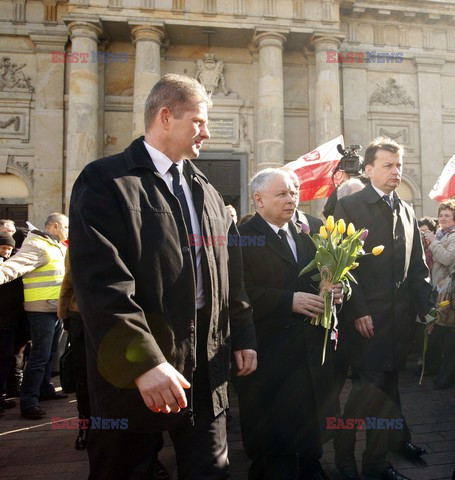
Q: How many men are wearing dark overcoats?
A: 3